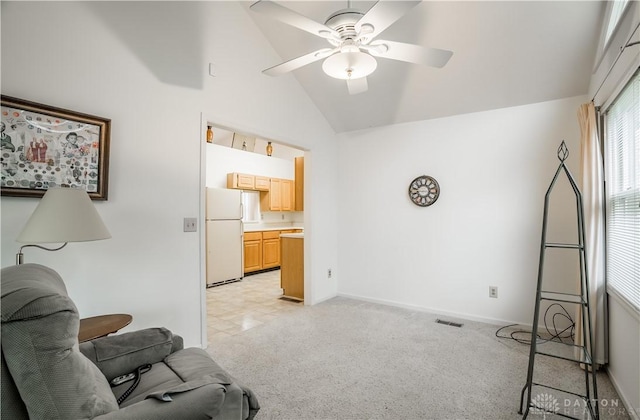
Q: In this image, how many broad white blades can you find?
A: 5